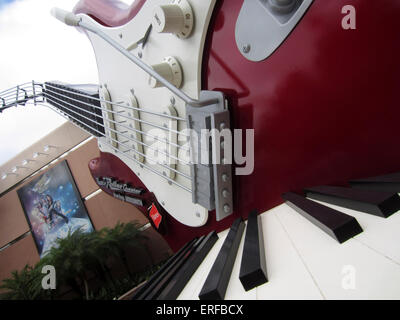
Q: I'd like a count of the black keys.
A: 8